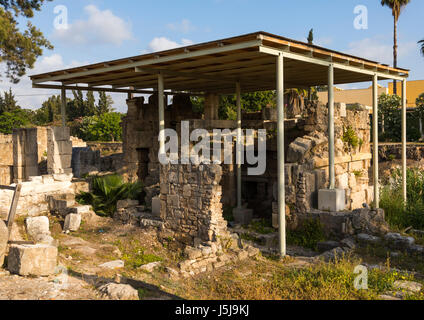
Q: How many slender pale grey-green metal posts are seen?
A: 7